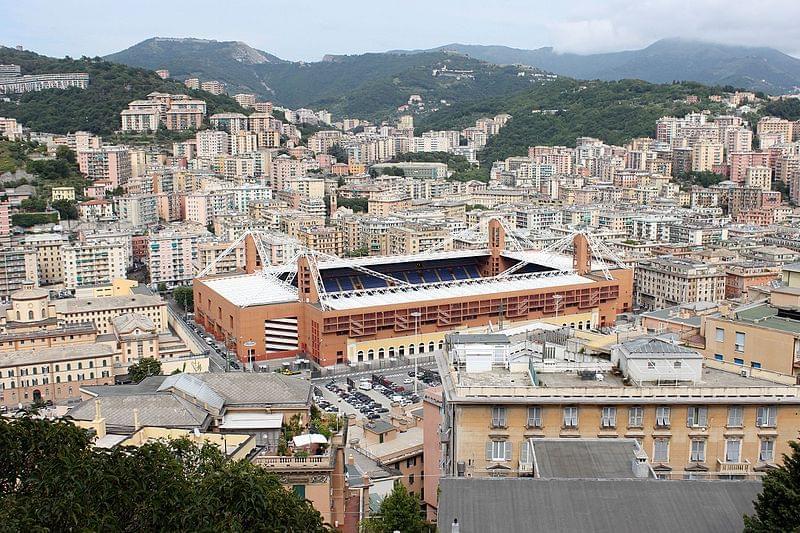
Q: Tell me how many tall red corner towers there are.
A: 4